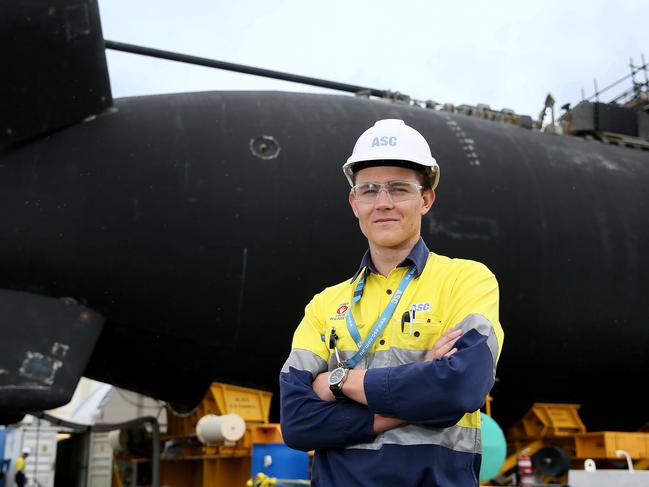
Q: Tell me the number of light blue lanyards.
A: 1